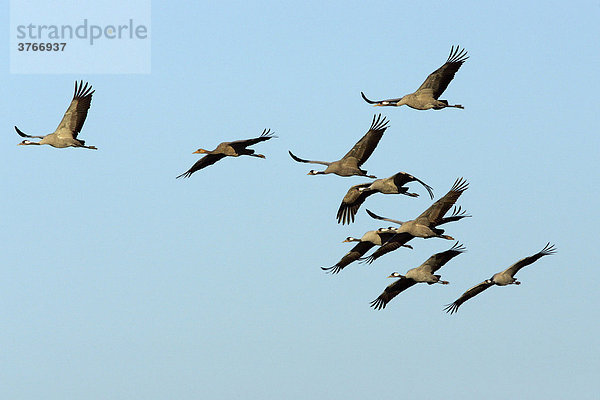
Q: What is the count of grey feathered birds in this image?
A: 10